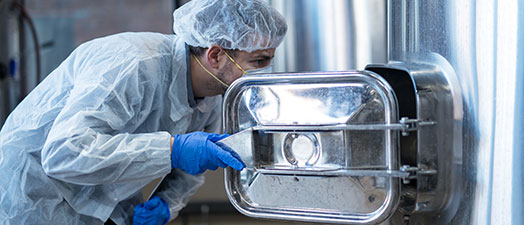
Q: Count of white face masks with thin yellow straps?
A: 1